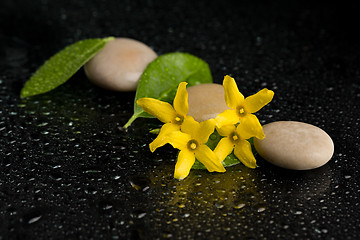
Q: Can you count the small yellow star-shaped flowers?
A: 4